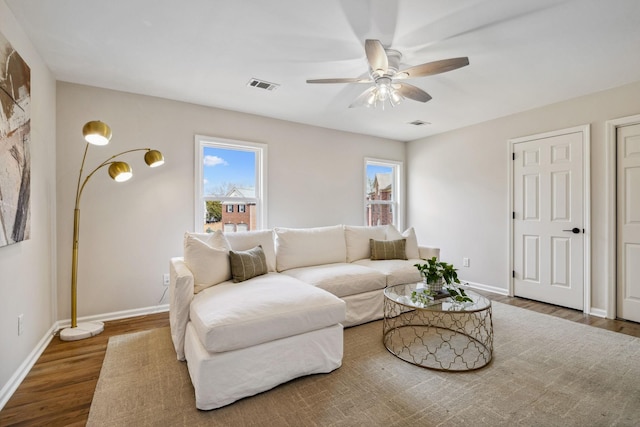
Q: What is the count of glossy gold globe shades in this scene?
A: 3